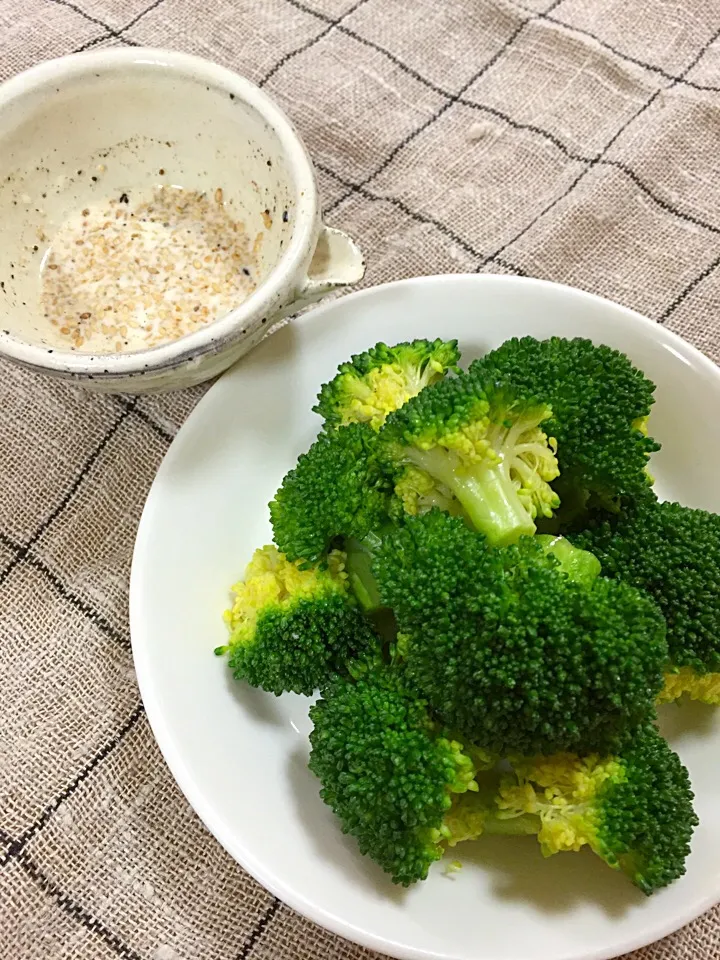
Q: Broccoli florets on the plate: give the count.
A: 9